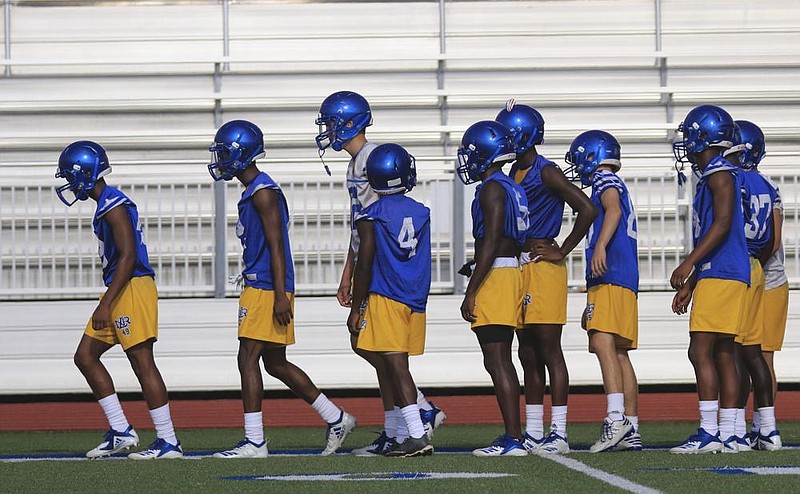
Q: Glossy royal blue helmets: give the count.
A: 10